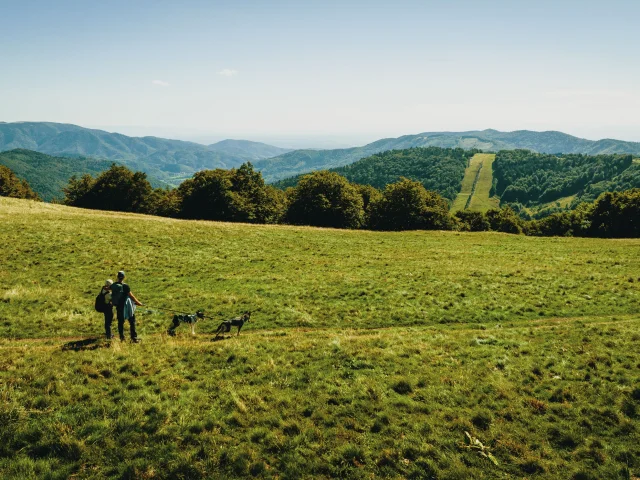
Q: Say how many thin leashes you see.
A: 2